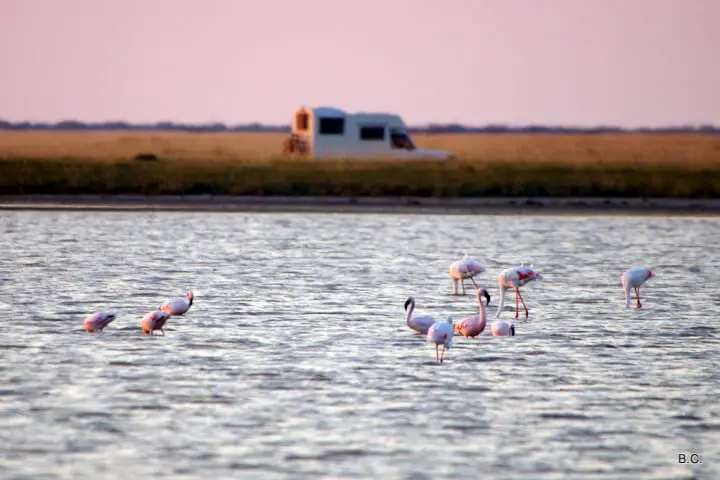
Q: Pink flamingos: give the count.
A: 10